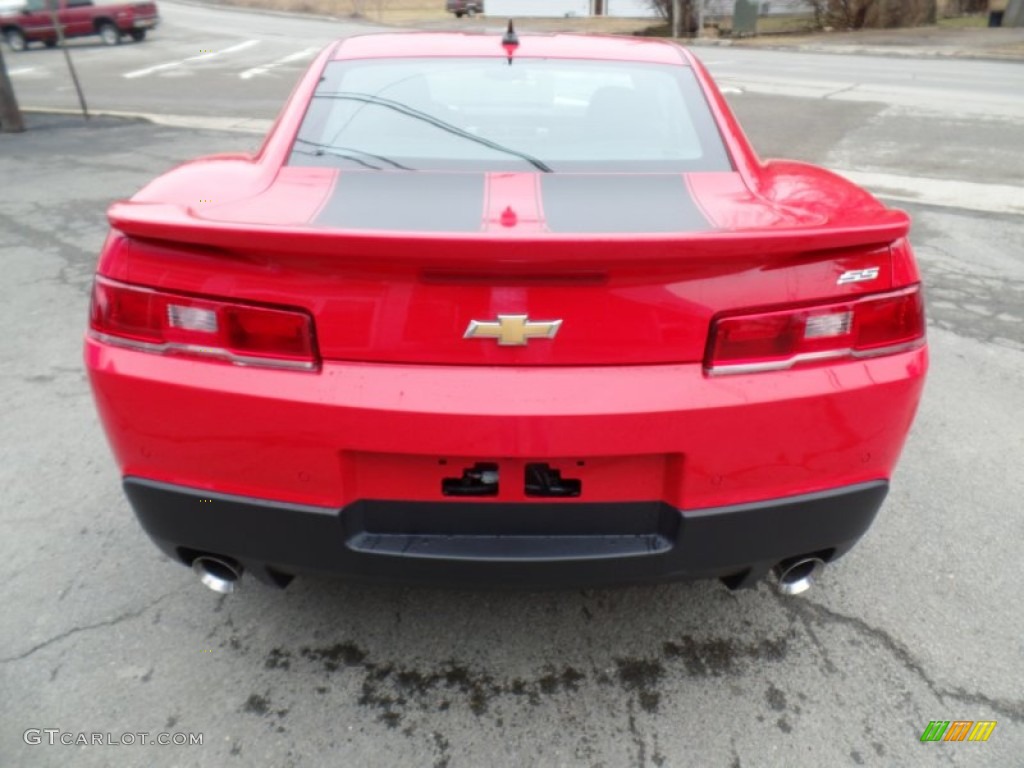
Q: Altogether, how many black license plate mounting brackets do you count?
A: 2